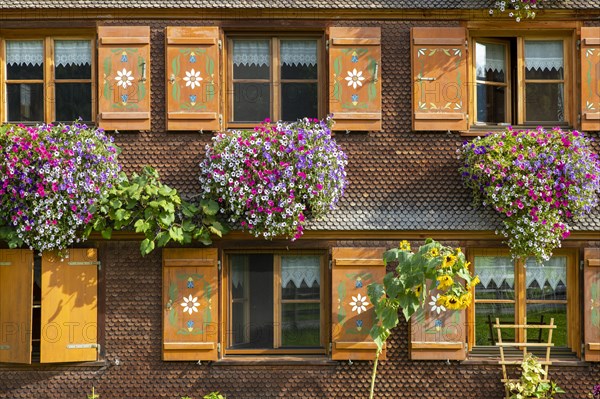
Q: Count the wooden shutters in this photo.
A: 11